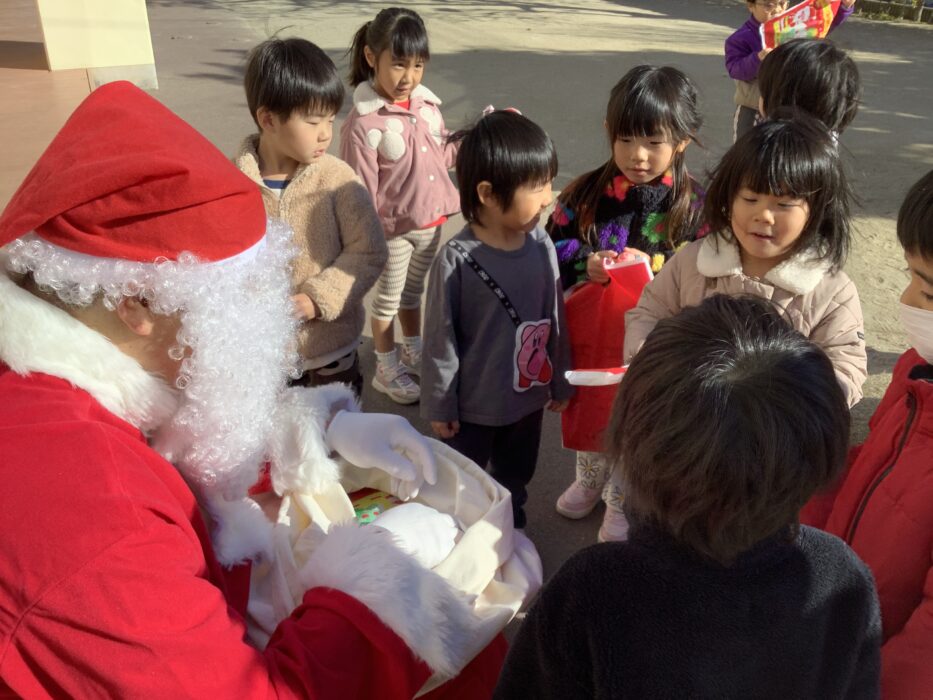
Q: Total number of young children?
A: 9